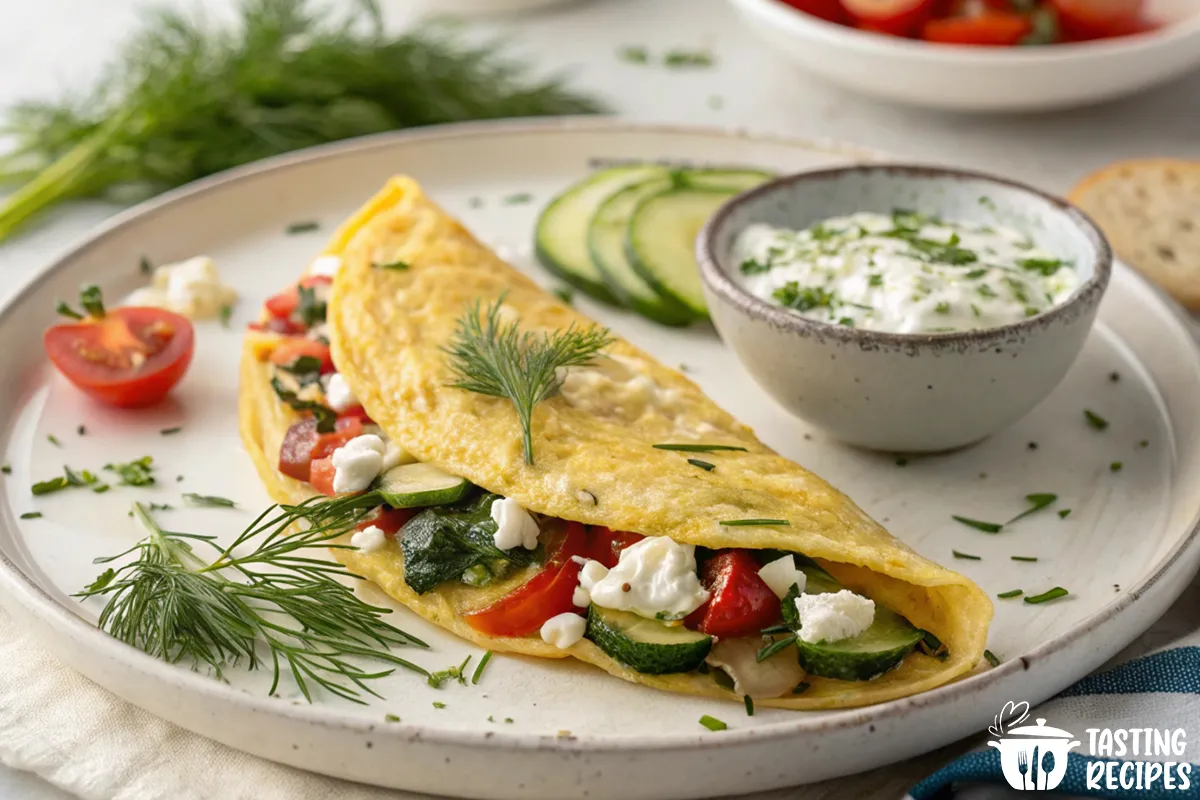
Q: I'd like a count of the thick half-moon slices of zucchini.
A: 3